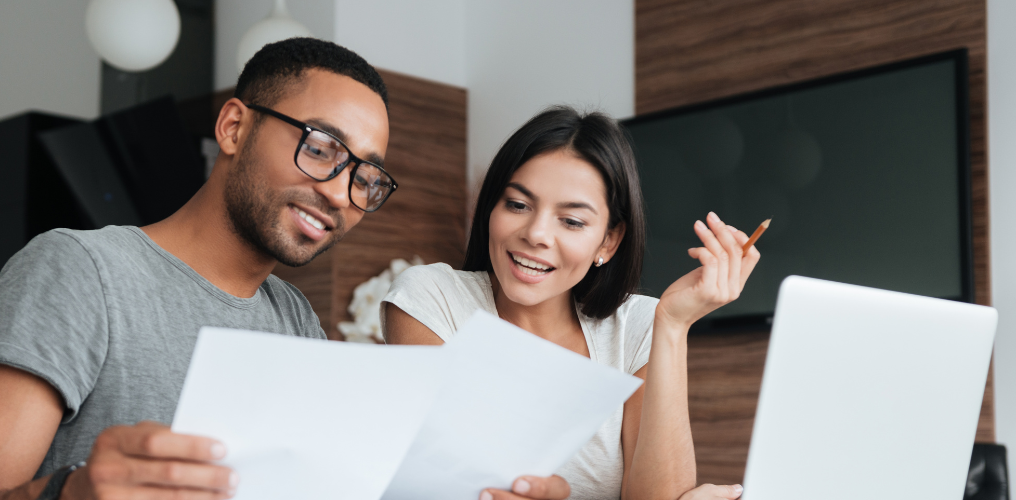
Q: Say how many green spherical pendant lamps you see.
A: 0